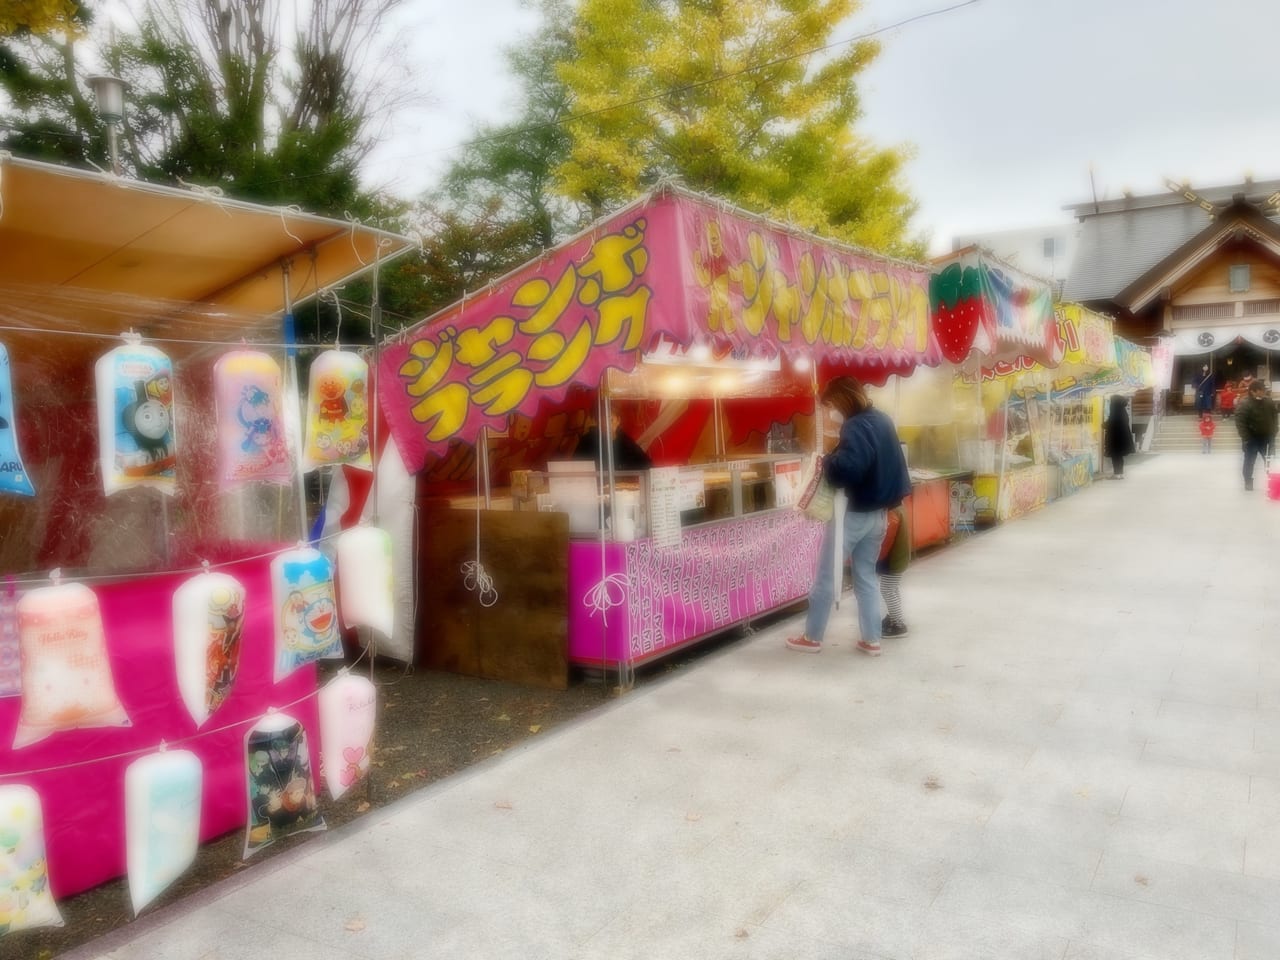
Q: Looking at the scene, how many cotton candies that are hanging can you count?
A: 12